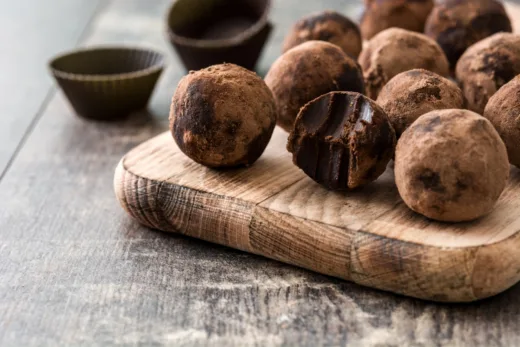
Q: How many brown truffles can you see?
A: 11